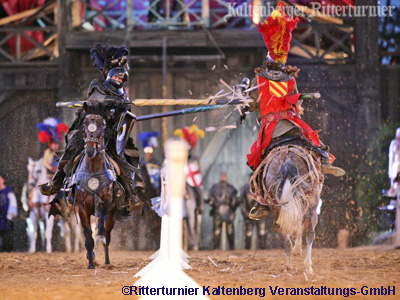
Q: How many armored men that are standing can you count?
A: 2